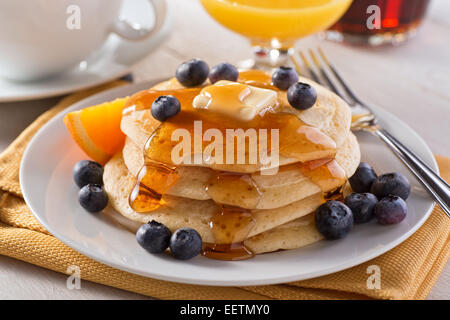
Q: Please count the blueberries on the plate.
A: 14